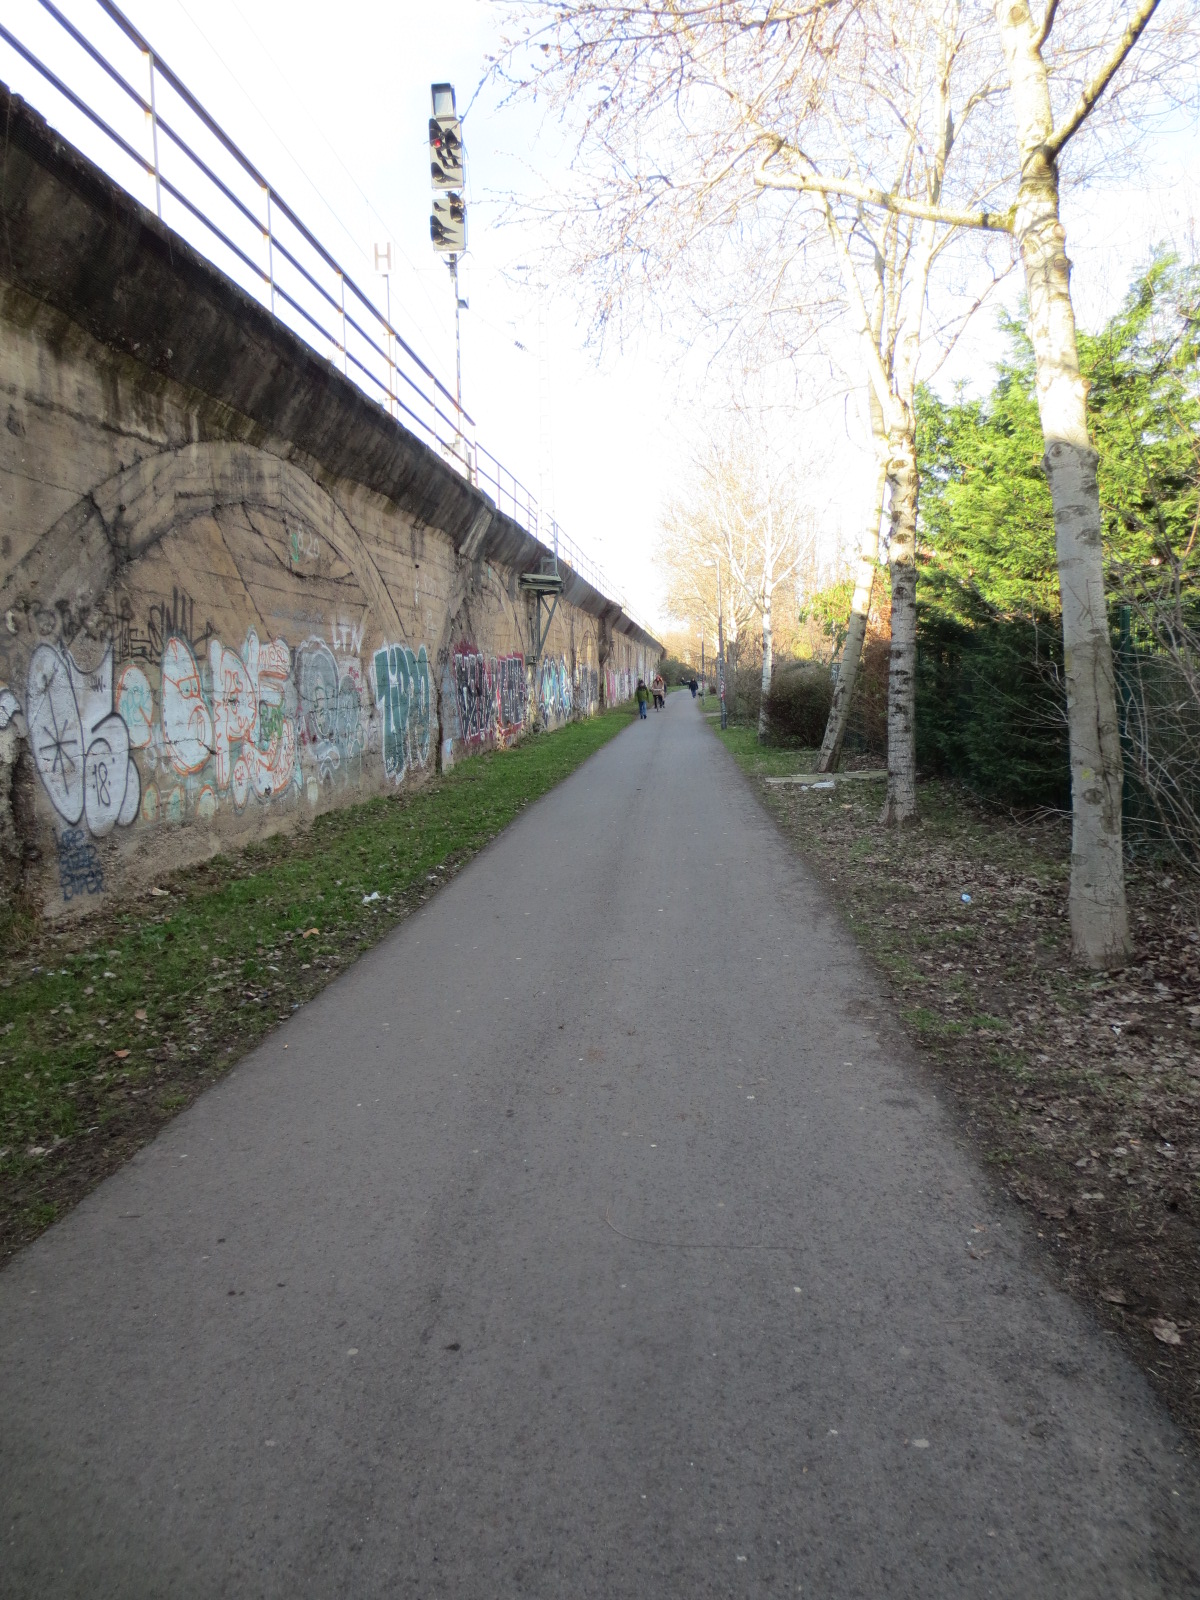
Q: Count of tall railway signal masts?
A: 1